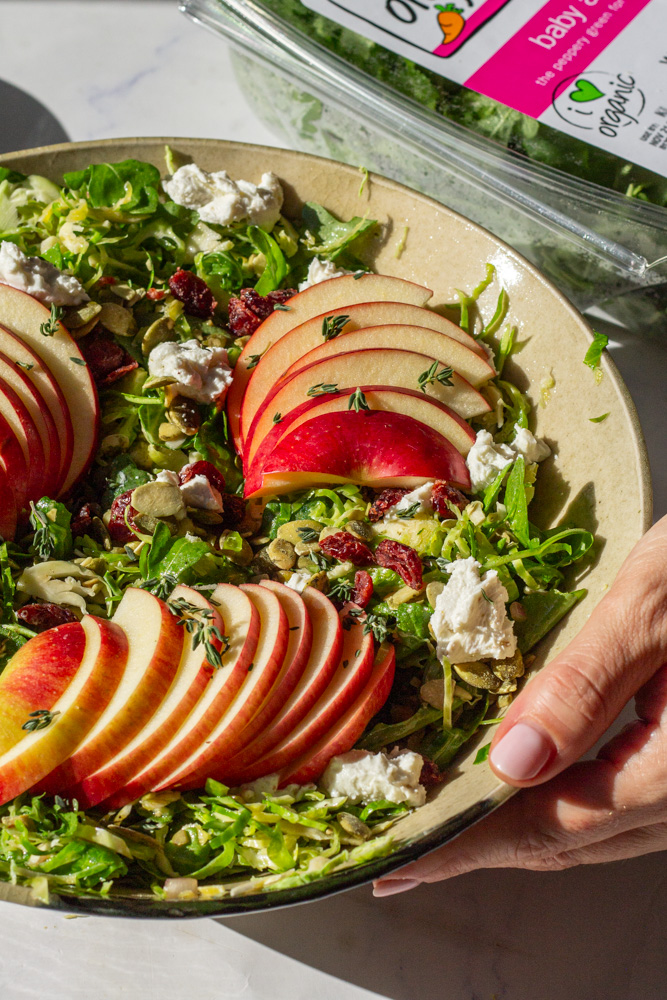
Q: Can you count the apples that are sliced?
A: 3